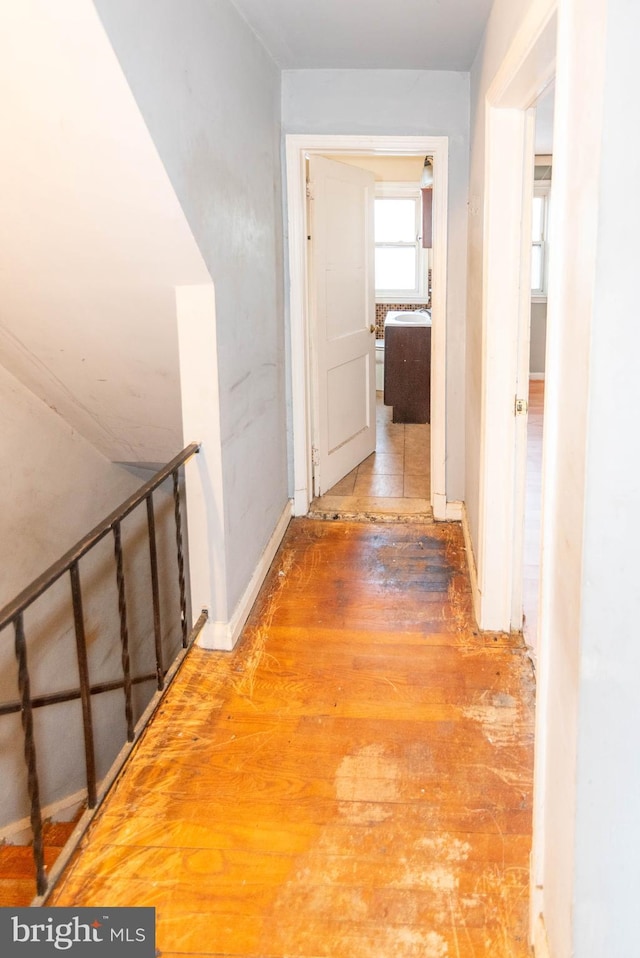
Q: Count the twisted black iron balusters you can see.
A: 3